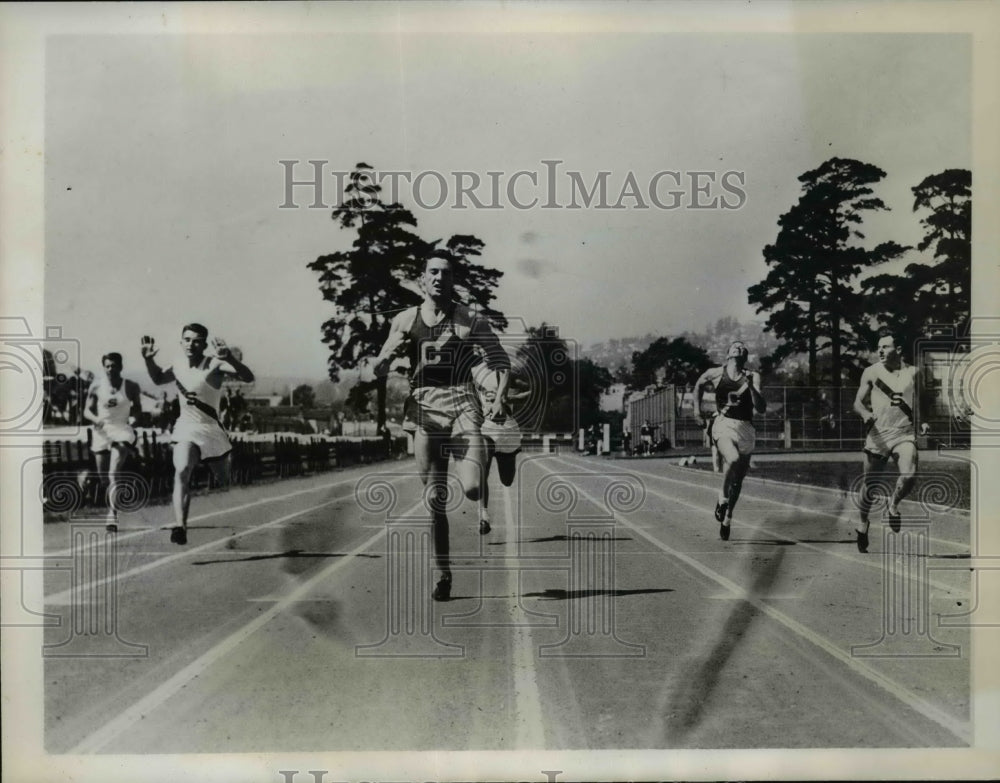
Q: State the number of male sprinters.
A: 6